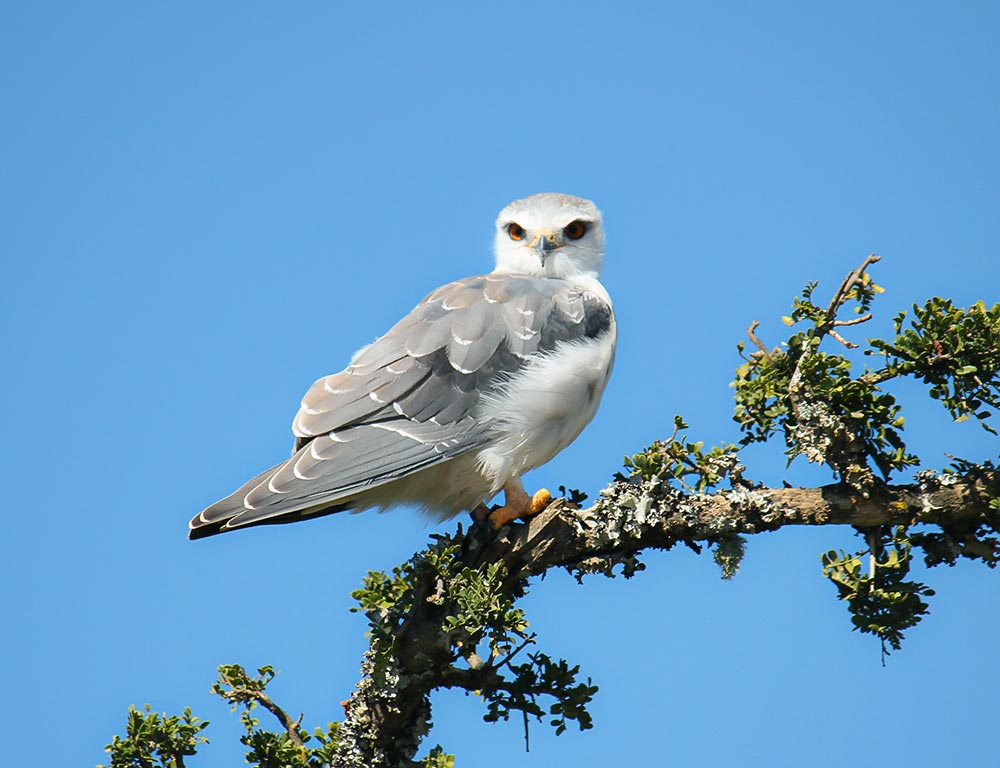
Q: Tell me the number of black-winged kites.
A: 1